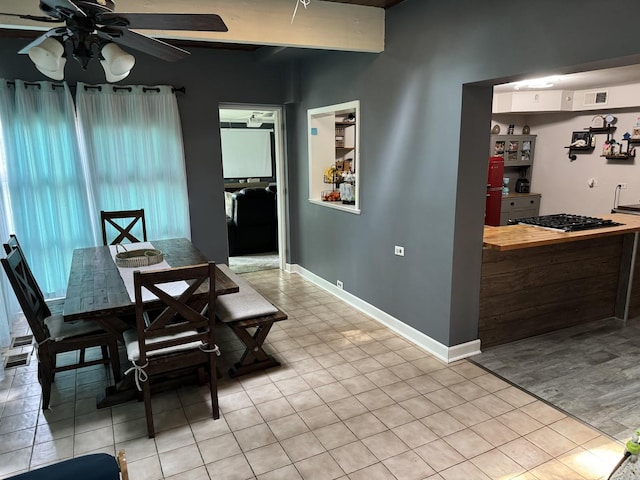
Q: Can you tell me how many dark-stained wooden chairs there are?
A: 4